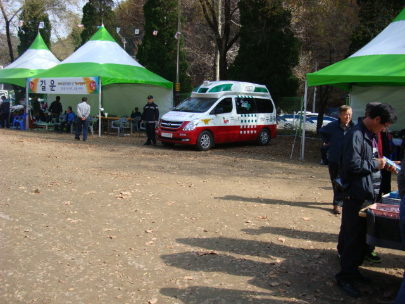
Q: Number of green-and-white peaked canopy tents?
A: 3